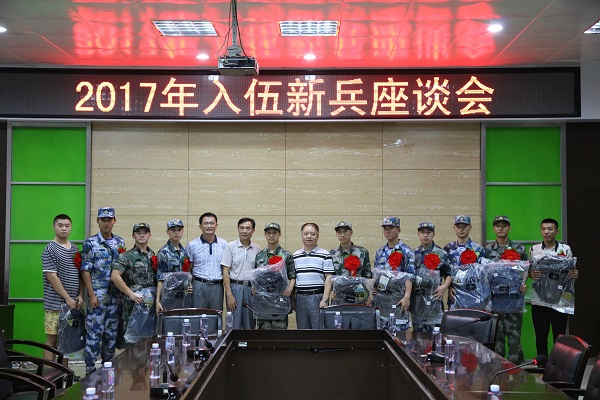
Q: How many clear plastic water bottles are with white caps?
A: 12